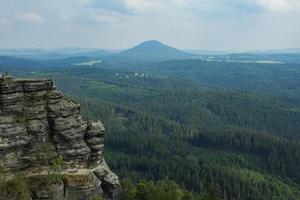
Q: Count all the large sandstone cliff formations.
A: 1